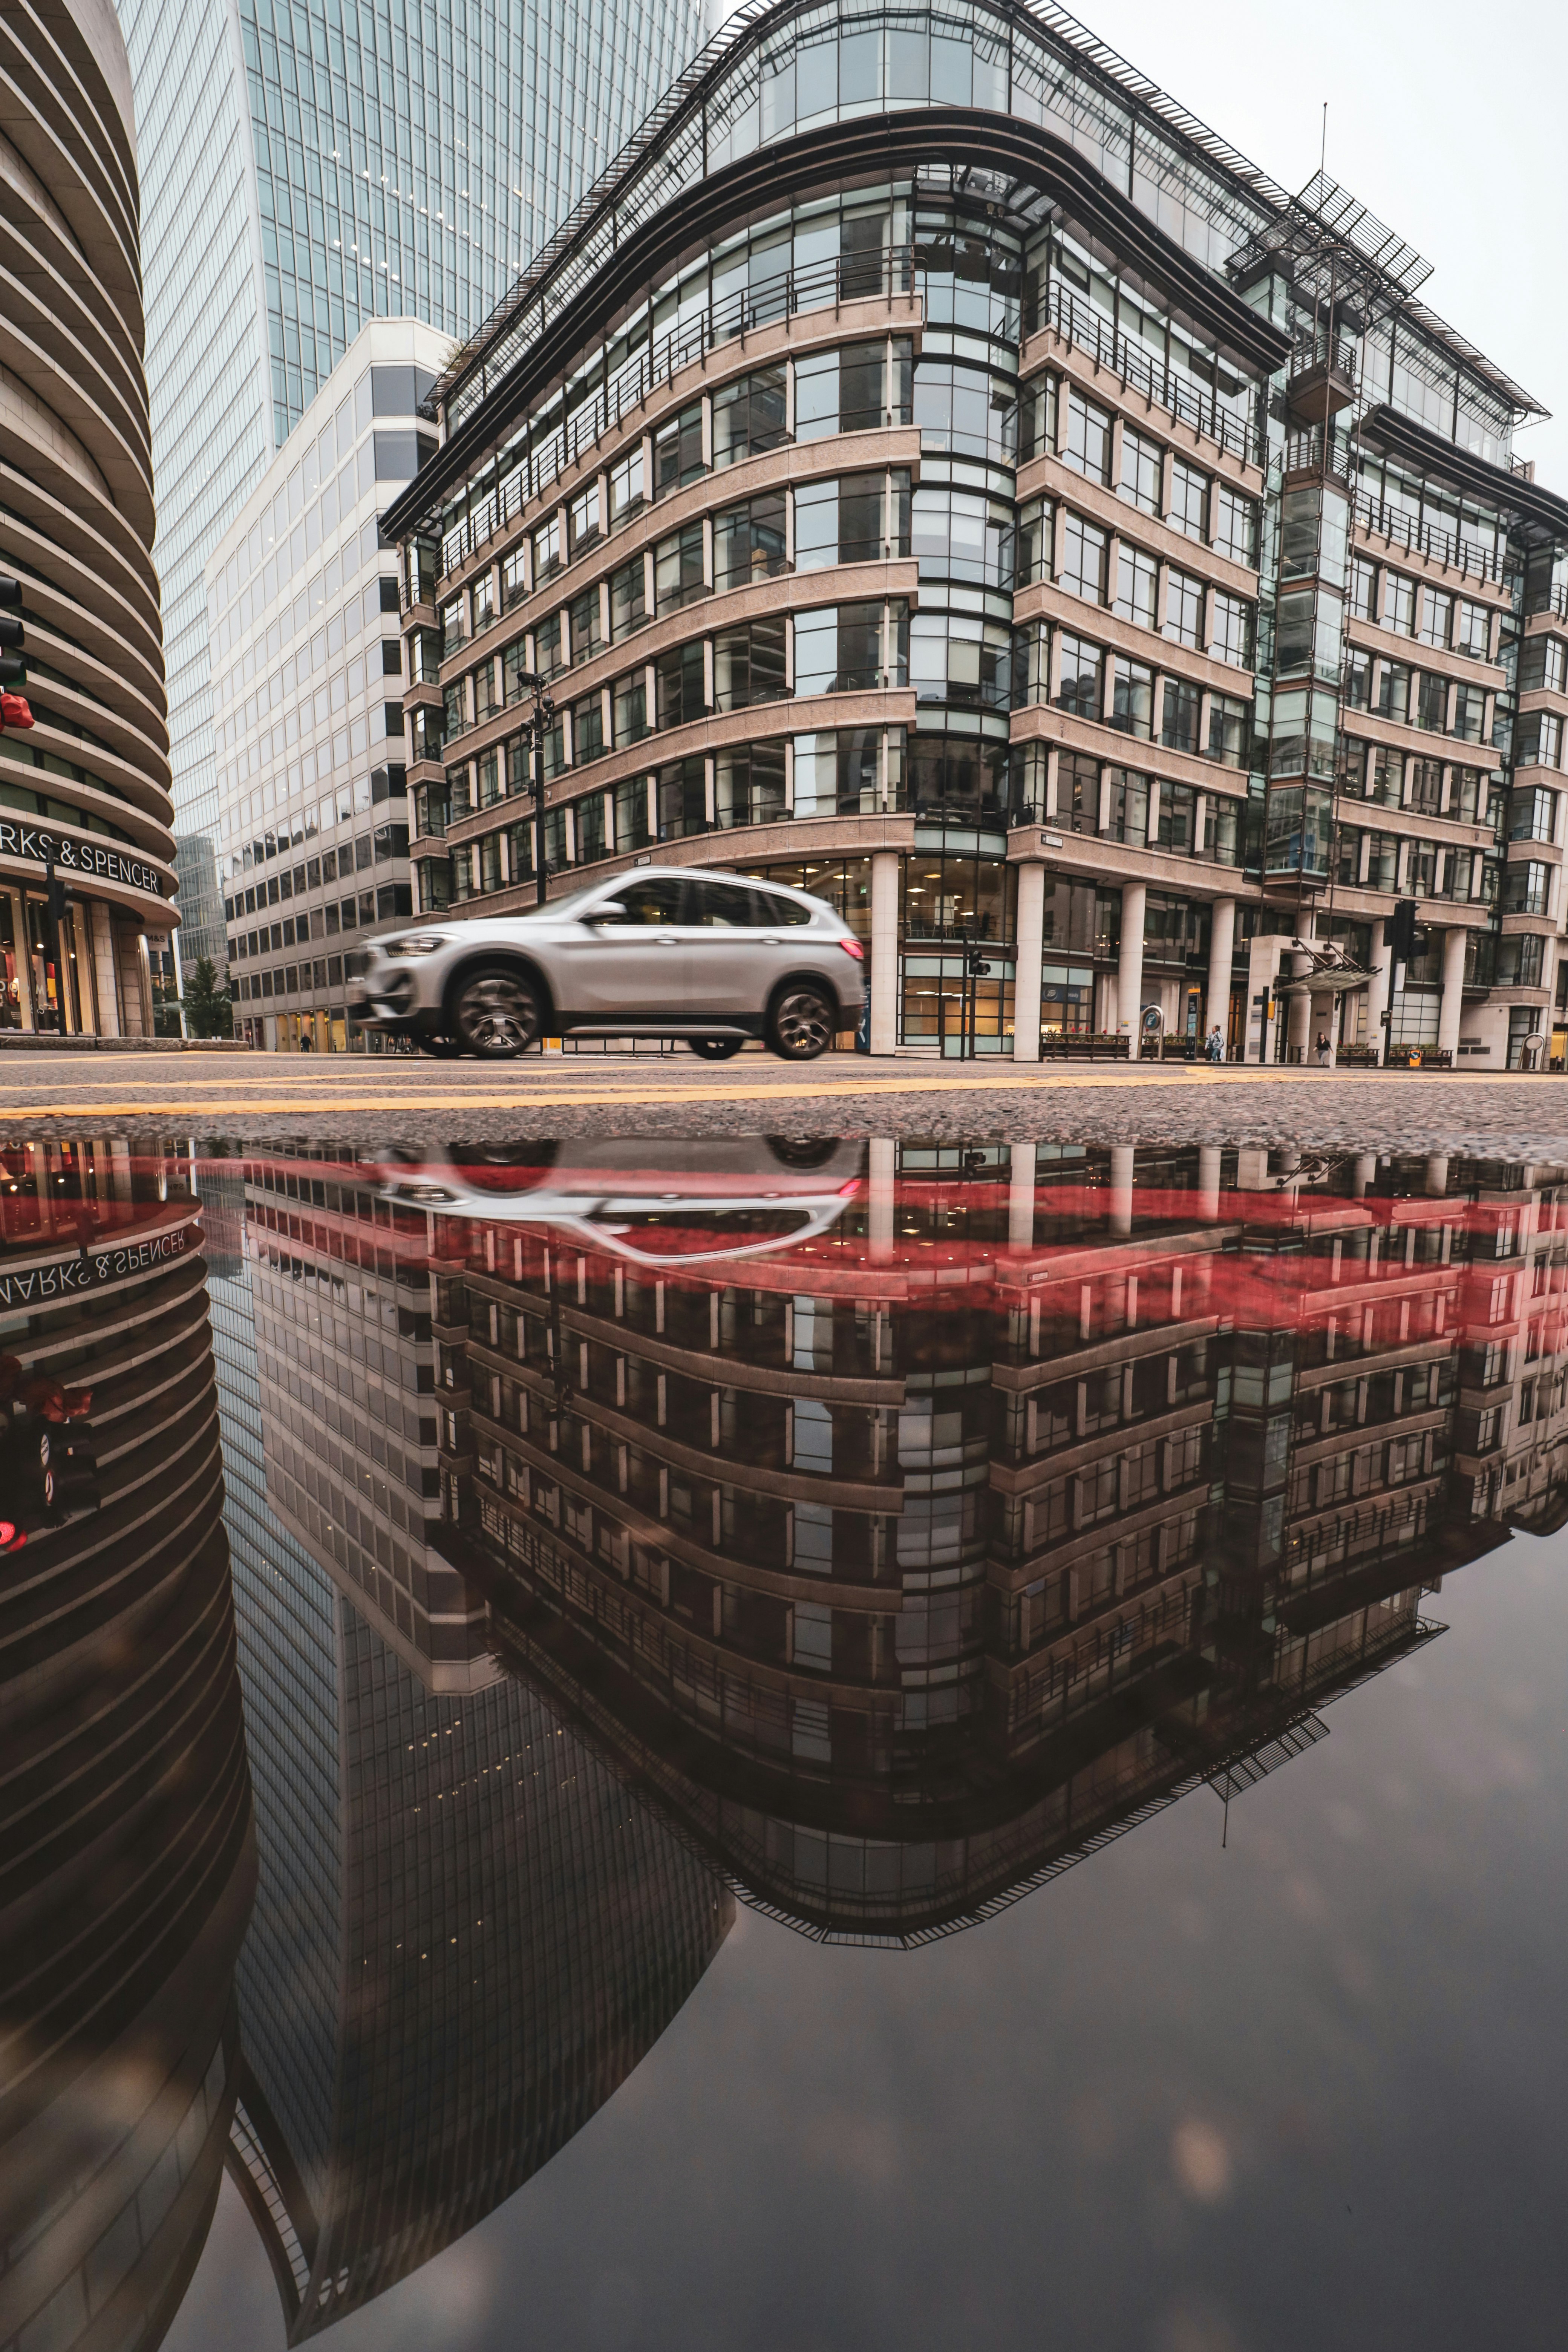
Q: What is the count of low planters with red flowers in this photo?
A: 4